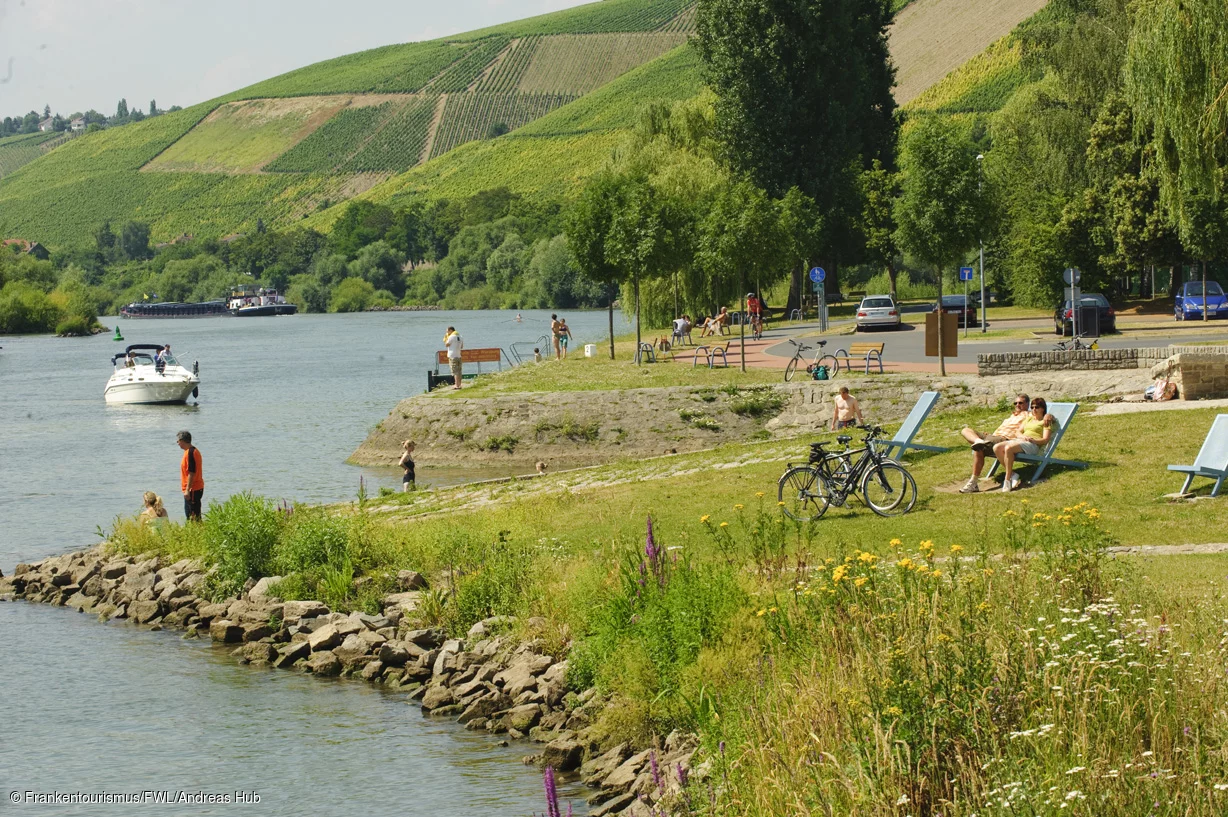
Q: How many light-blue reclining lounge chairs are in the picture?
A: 3